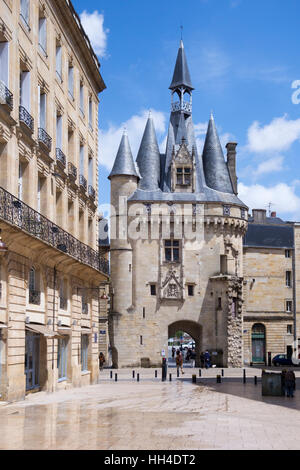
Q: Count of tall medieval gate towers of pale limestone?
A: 1